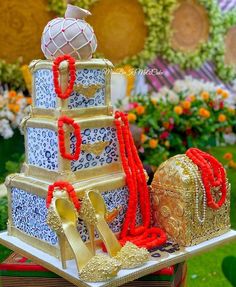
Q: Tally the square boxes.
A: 3